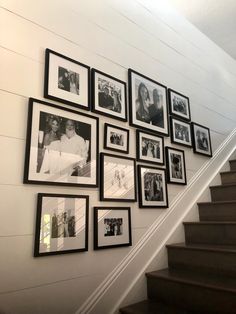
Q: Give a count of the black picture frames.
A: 14